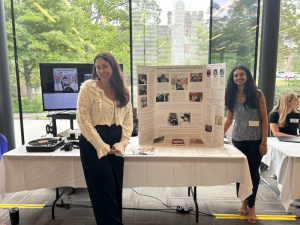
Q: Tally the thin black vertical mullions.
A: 4